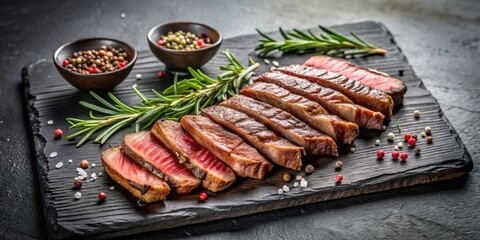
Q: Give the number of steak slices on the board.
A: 10